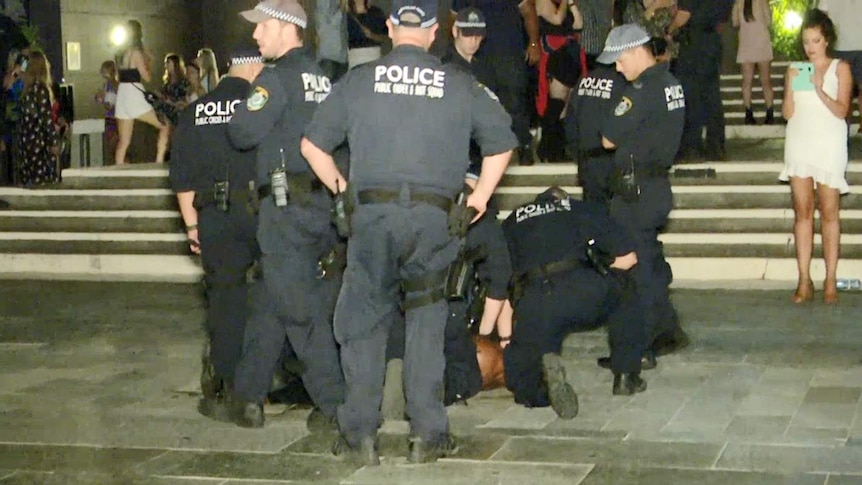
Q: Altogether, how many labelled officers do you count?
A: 6